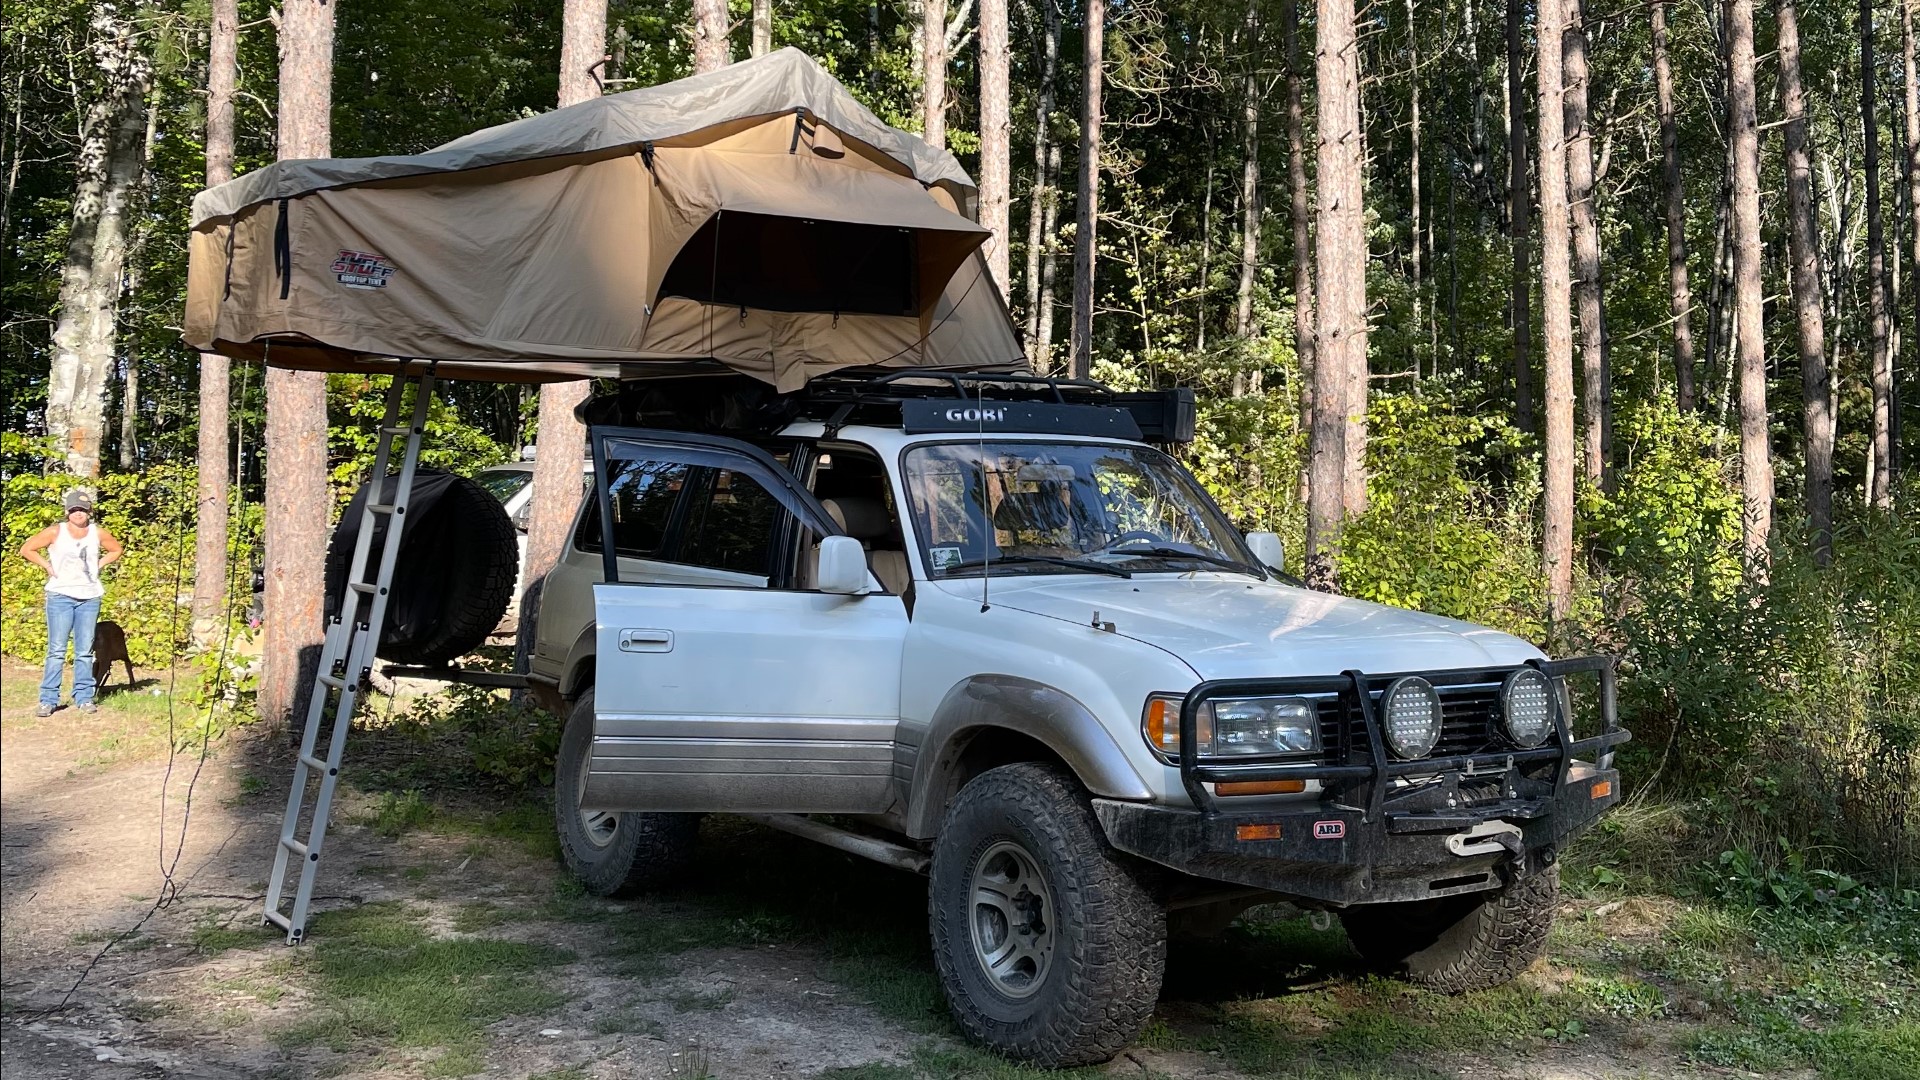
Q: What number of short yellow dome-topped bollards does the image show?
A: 0